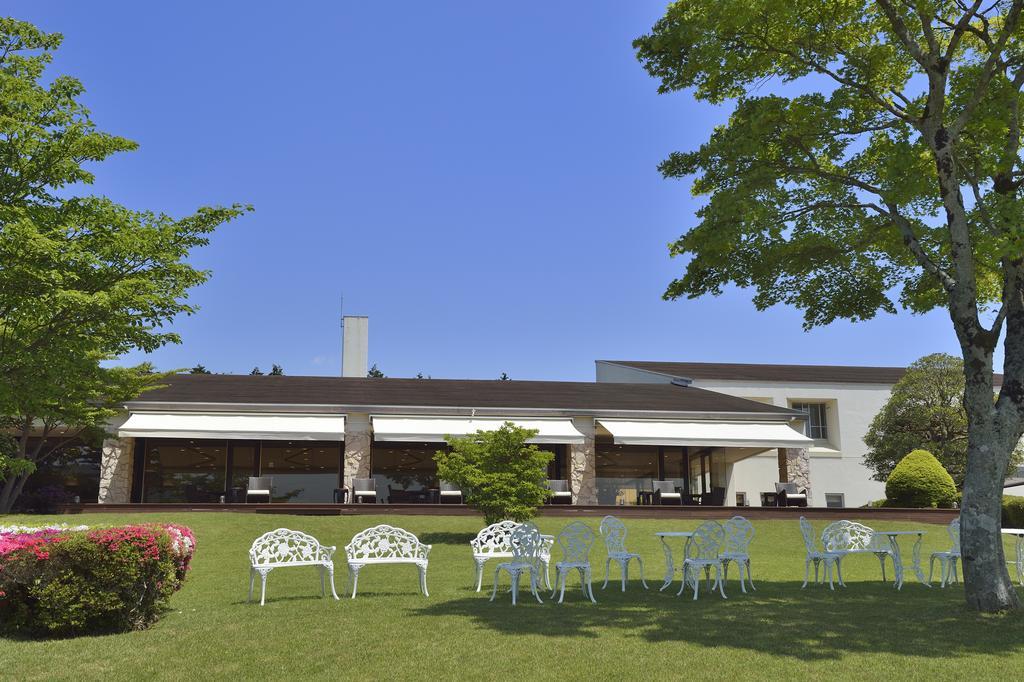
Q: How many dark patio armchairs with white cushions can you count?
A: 6